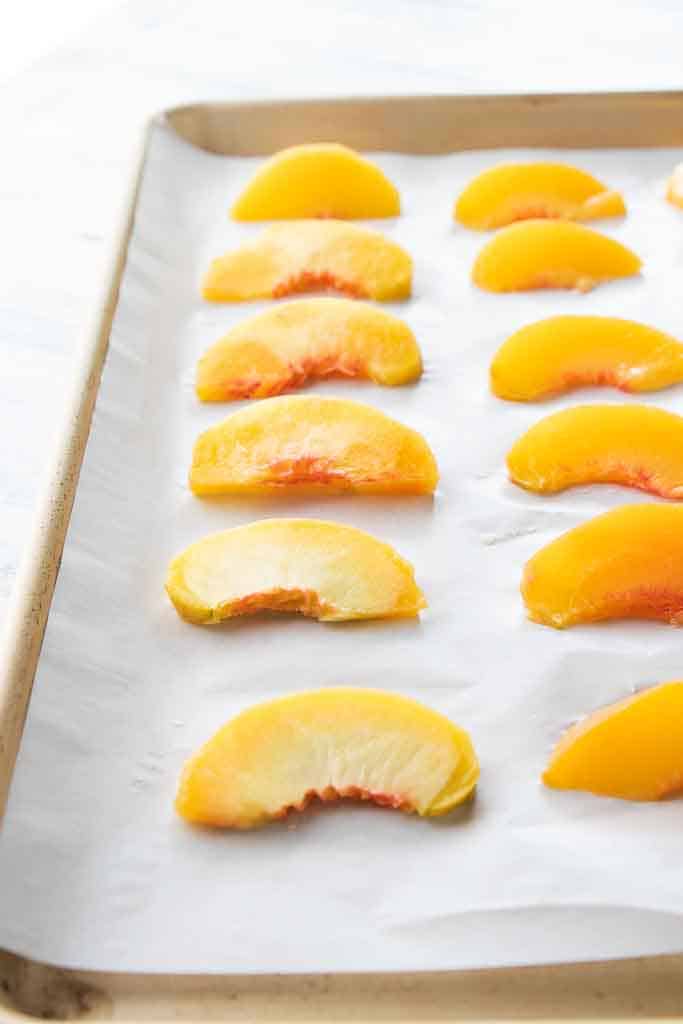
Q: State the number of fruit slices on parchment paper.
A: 13